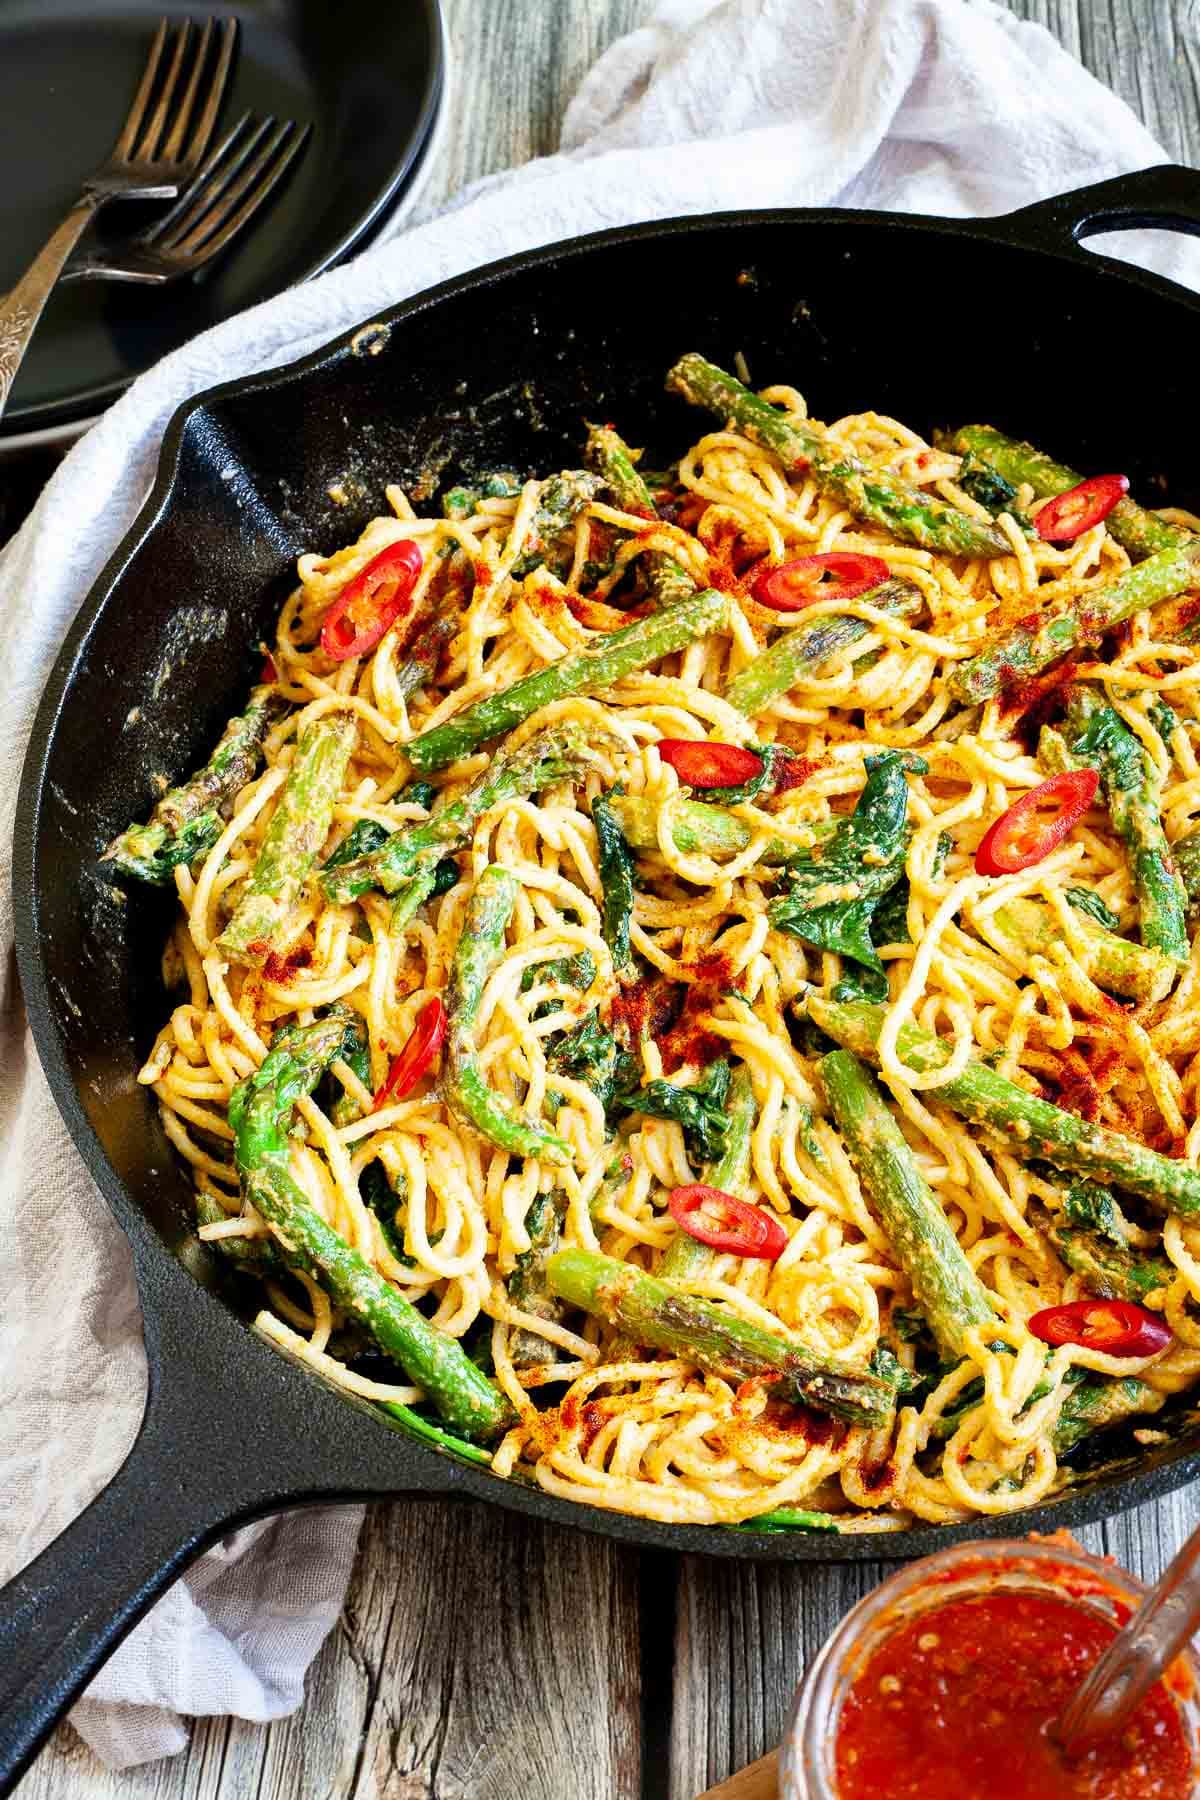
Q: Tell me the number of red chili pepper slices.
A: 8